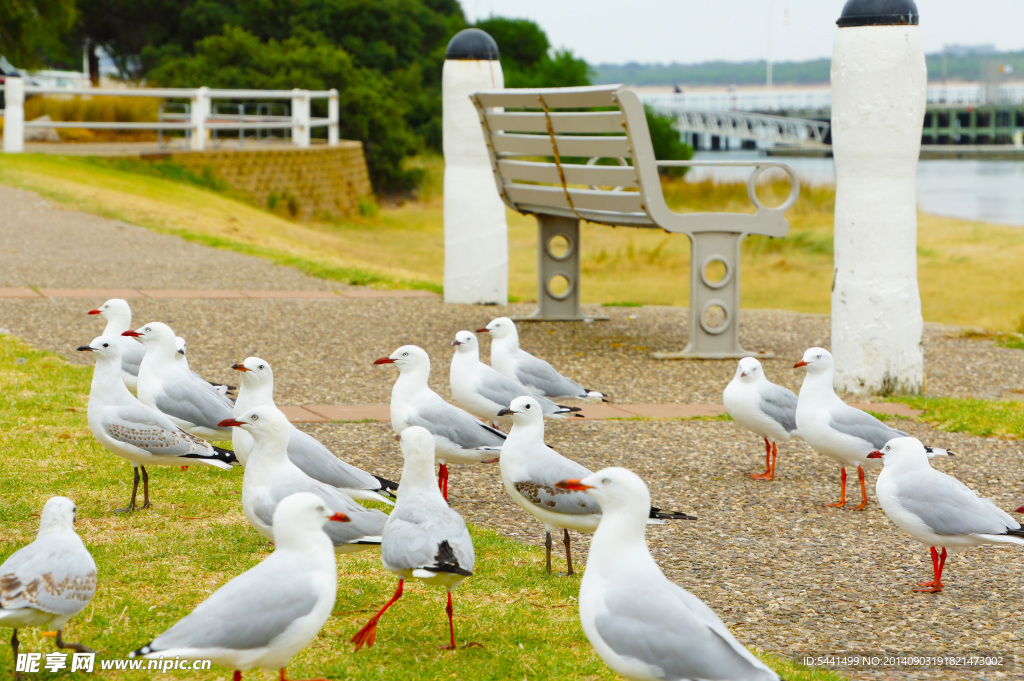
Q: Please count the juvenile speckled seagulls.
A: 3